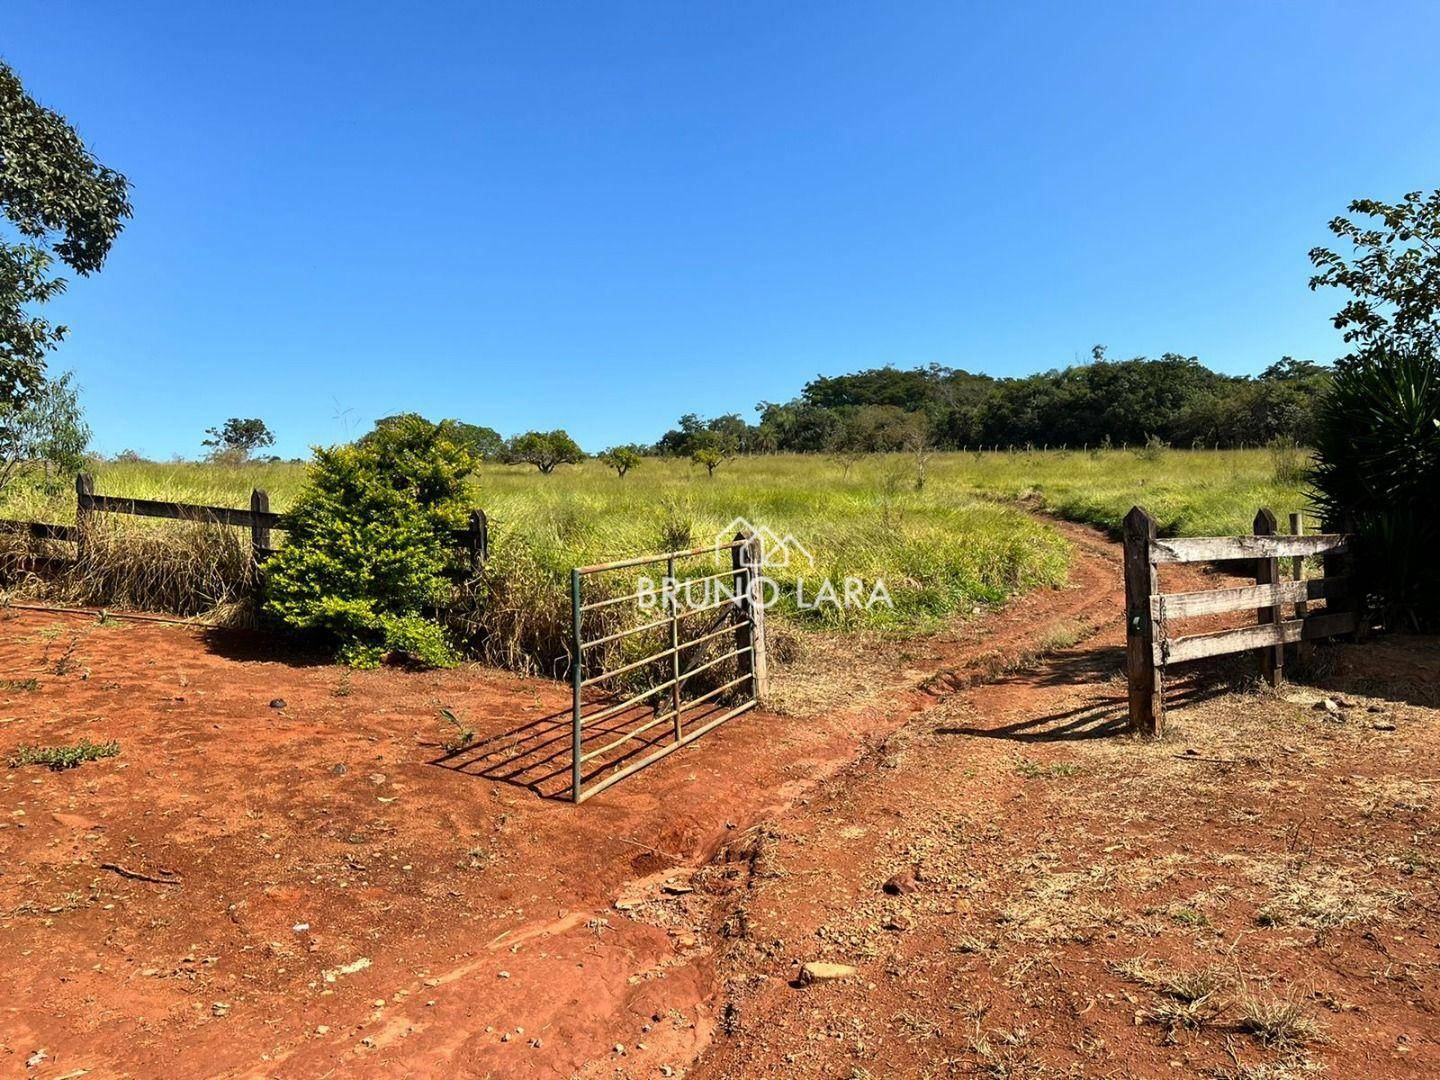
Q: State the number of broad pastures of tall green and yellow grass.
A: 1